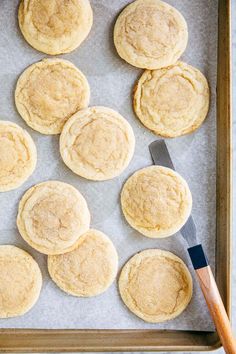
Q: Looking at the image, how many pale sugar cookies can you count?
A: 11